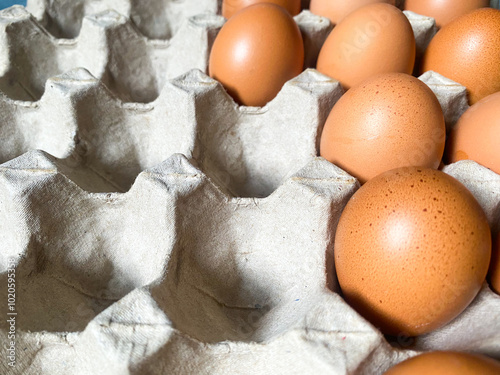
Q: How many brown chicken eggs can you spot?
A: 11